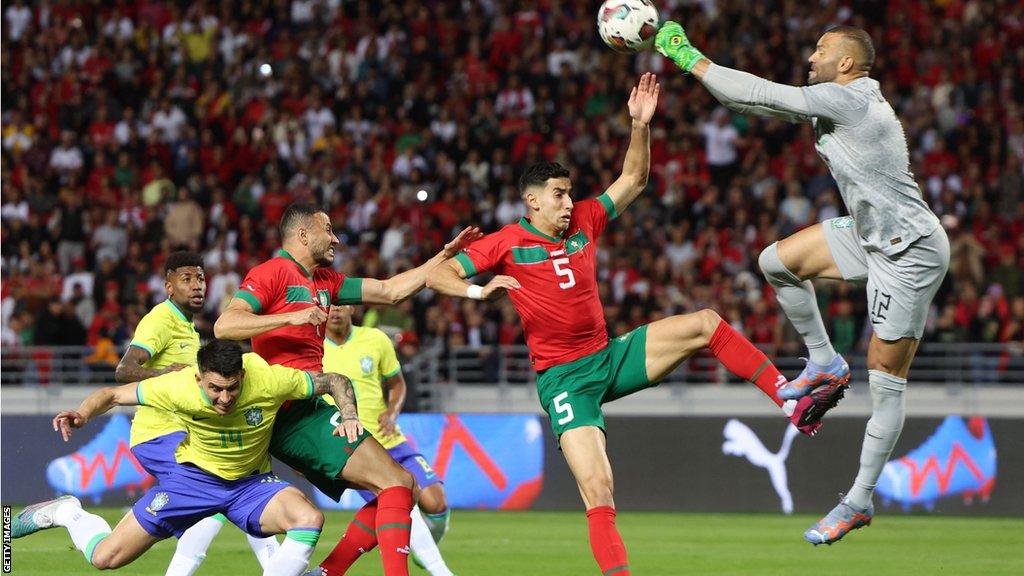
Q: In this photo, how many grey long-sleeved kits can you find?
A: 1